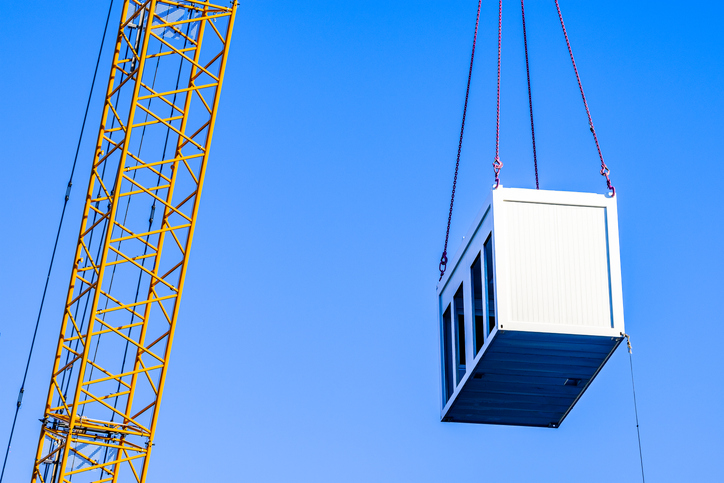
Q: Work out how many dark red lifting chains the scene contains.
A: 4